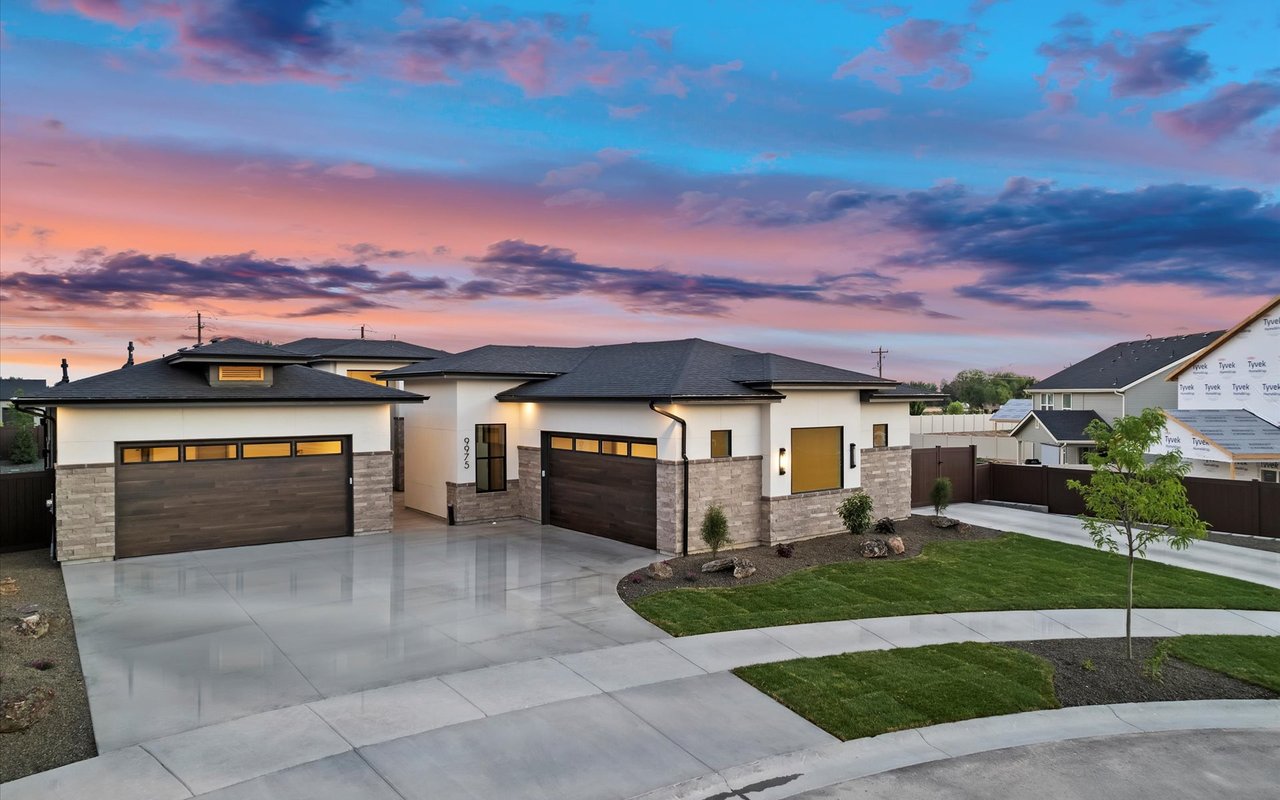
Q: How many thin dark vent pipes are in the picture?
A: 2